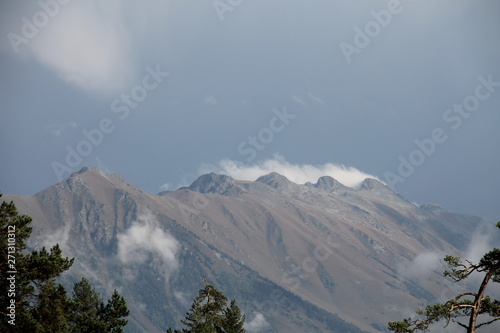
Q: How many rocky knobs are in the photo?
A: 4